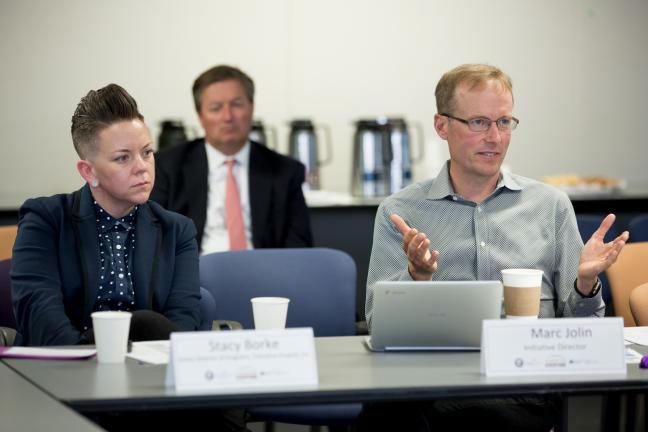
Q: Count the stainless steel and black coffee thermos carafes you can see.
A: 5